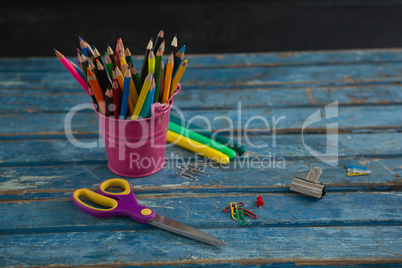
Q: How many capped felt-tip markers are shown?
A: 3